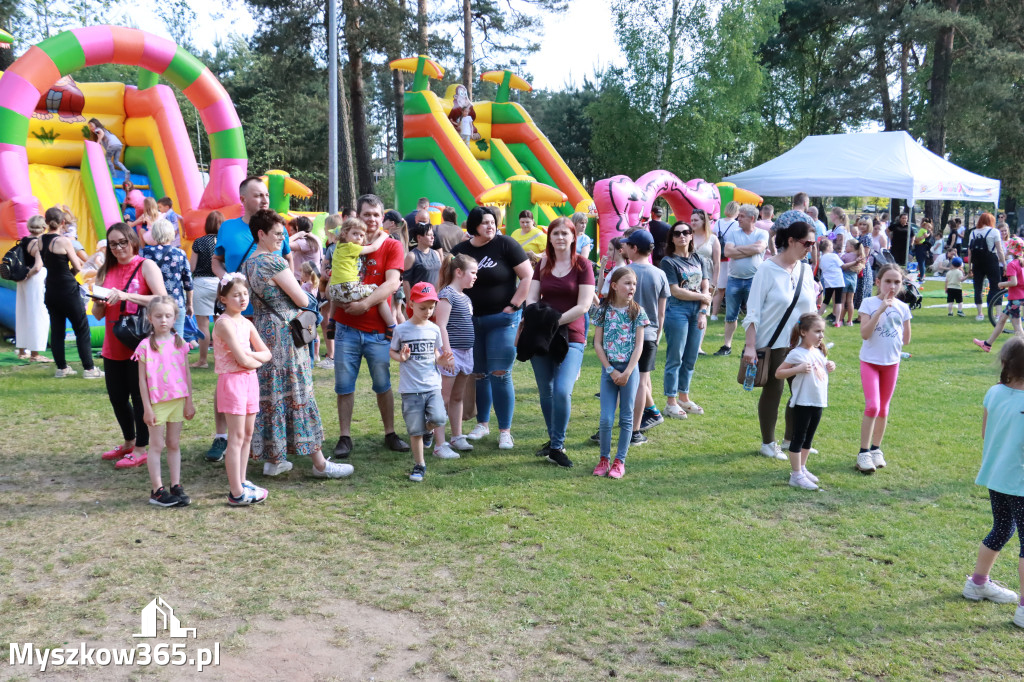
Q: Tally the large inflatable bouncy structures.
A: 3